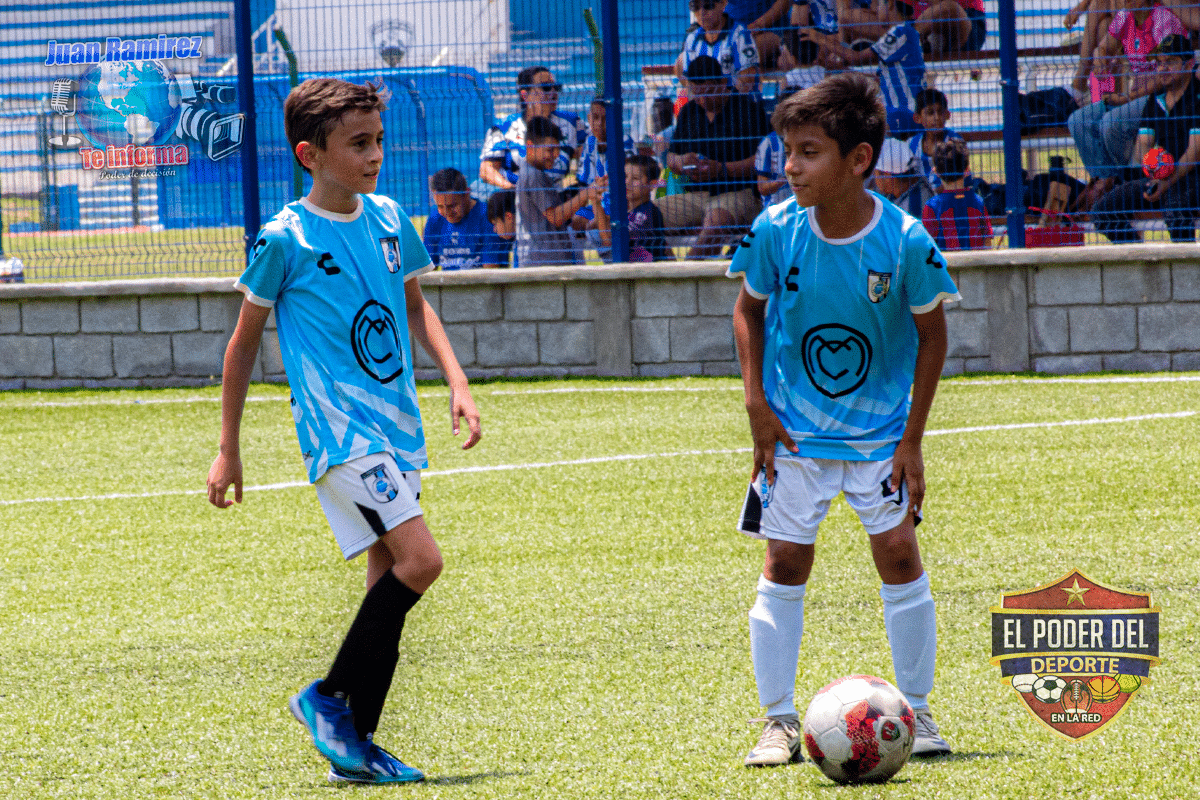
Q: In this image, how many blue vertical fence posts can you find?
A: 3